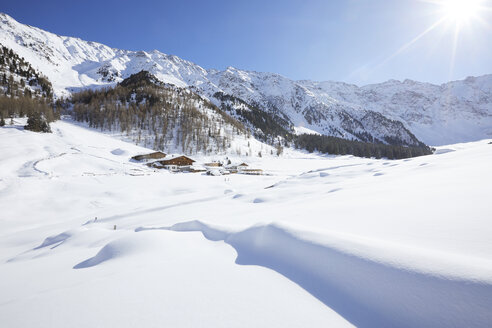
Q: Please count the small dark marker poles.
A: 2